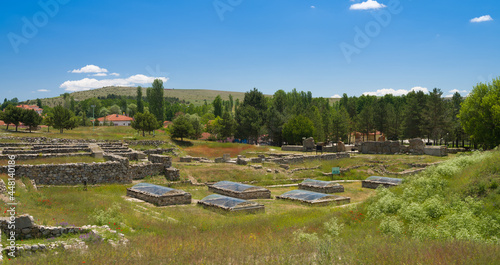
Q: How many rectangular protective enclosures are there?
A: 6